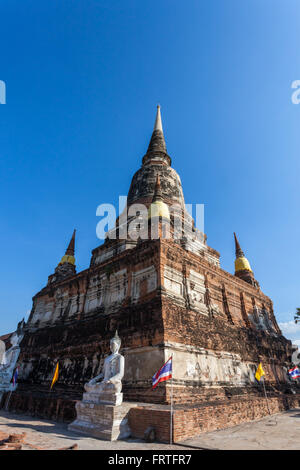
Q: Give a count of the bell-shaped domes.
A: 4